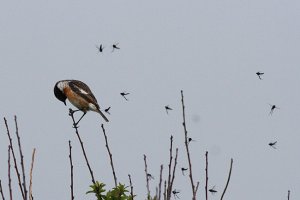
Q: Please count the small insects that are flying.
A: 13